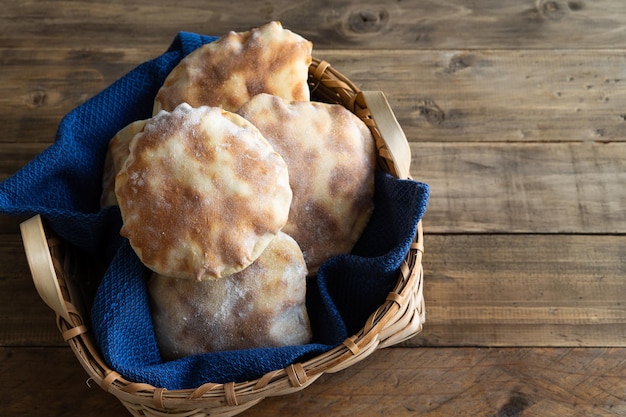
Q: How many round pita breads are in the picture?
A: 5